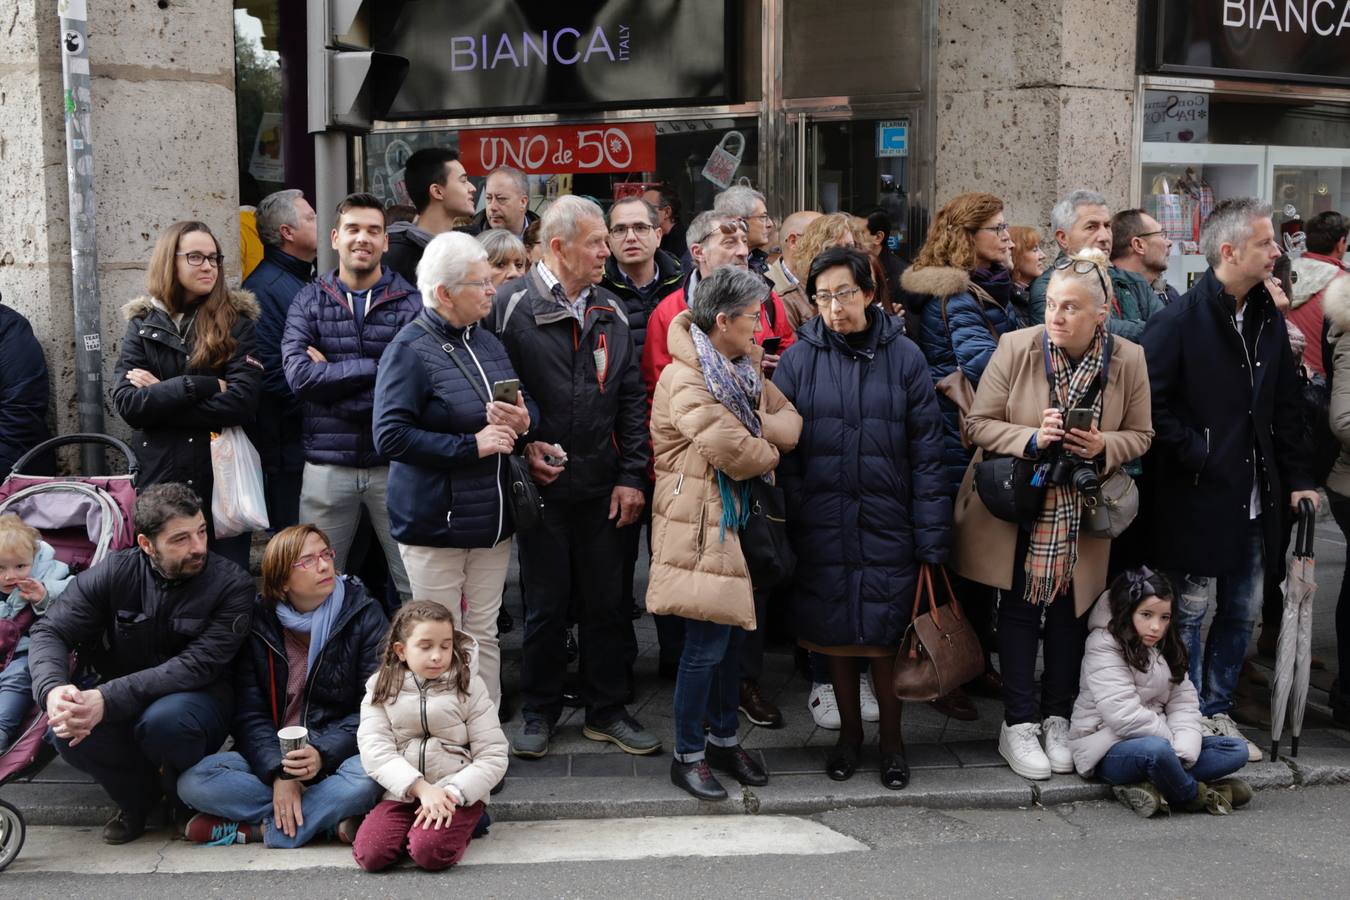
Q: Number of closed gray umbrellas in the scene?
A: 2